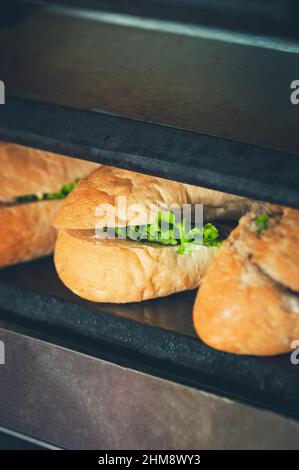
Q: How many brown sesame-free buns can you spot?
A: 3